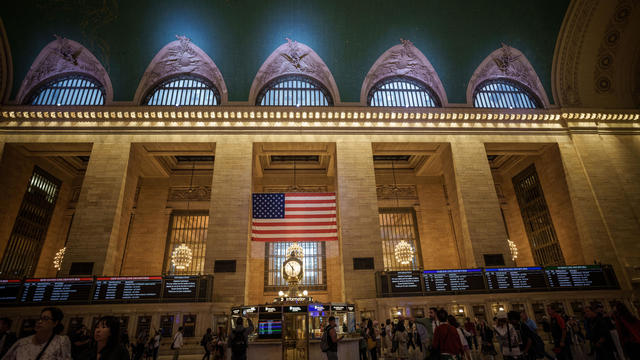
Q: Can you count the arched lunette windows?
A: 5